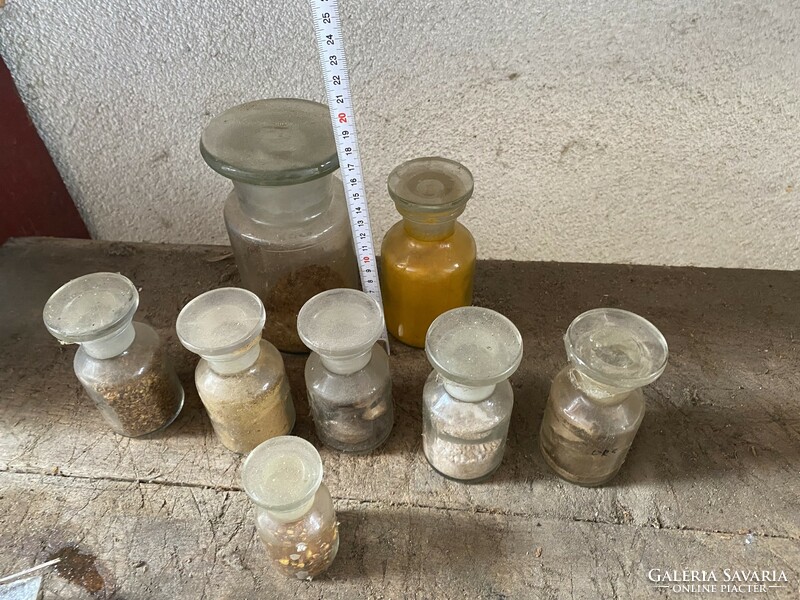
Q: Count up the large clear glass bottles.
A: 1